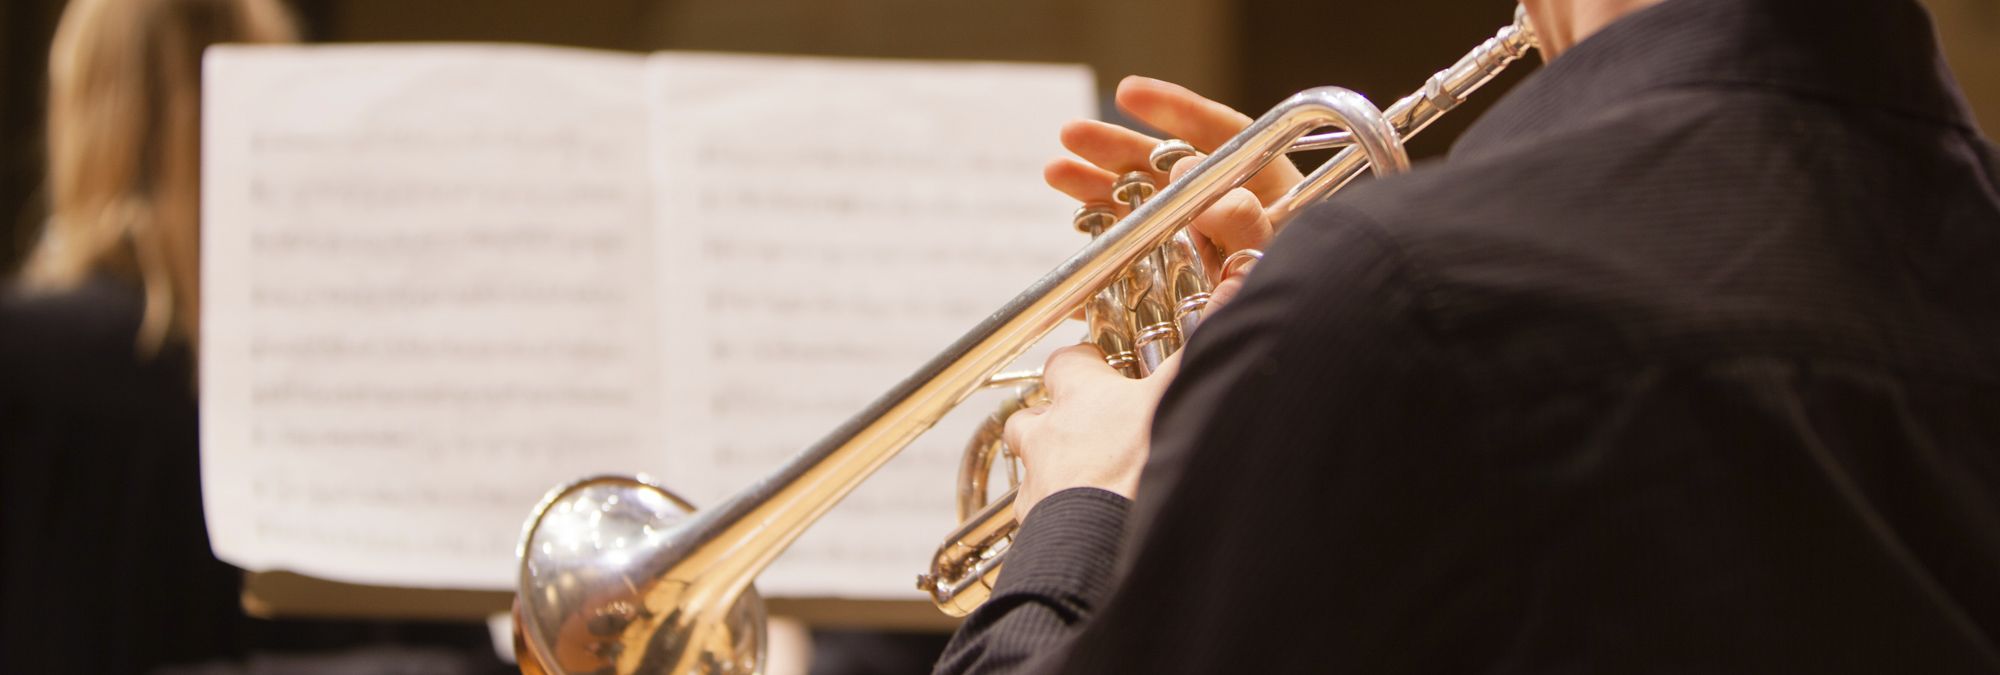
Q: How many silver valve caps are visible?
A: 3